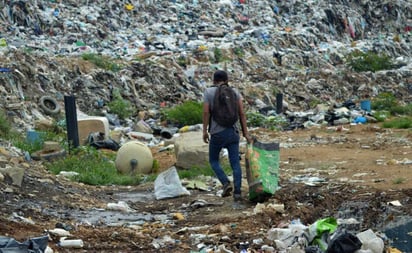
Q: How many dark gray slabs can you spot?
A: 2